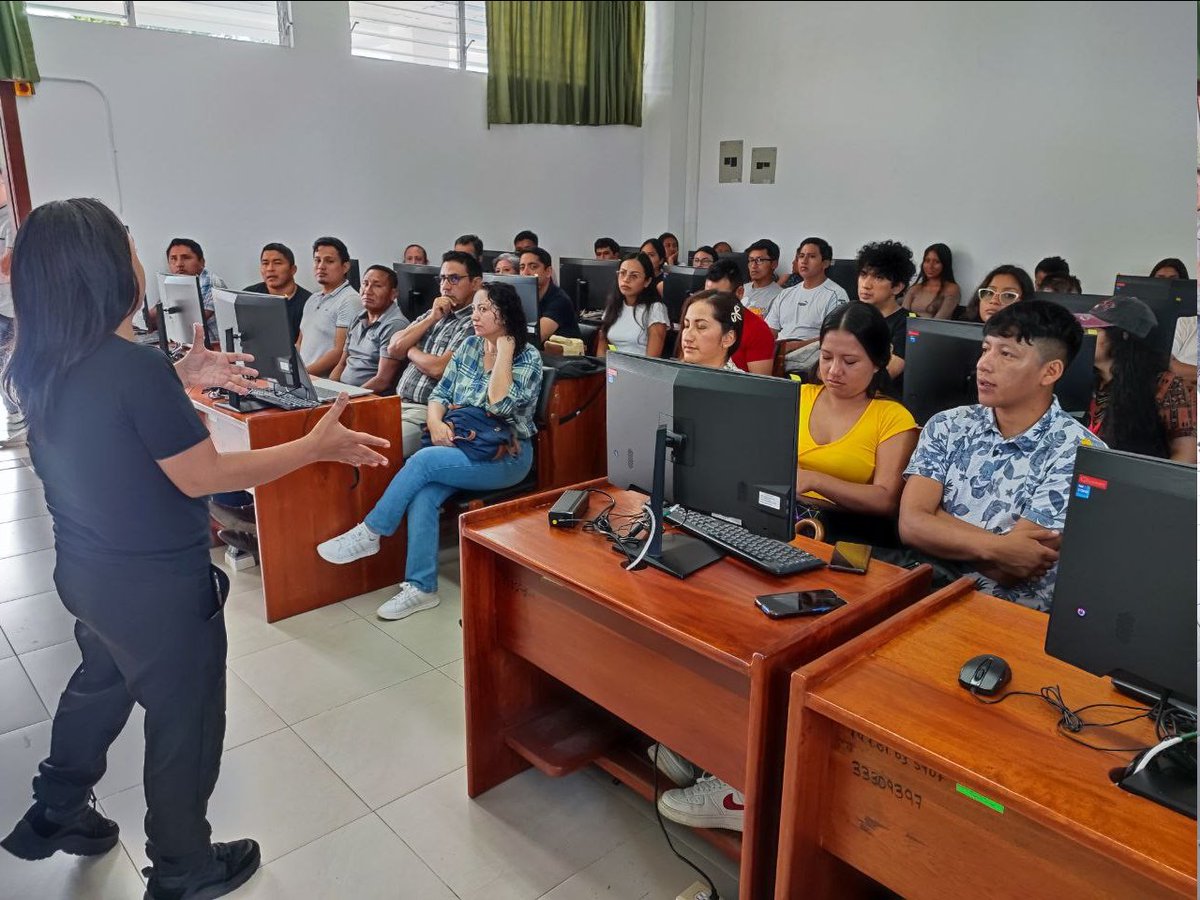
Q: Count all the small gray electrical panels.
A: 2